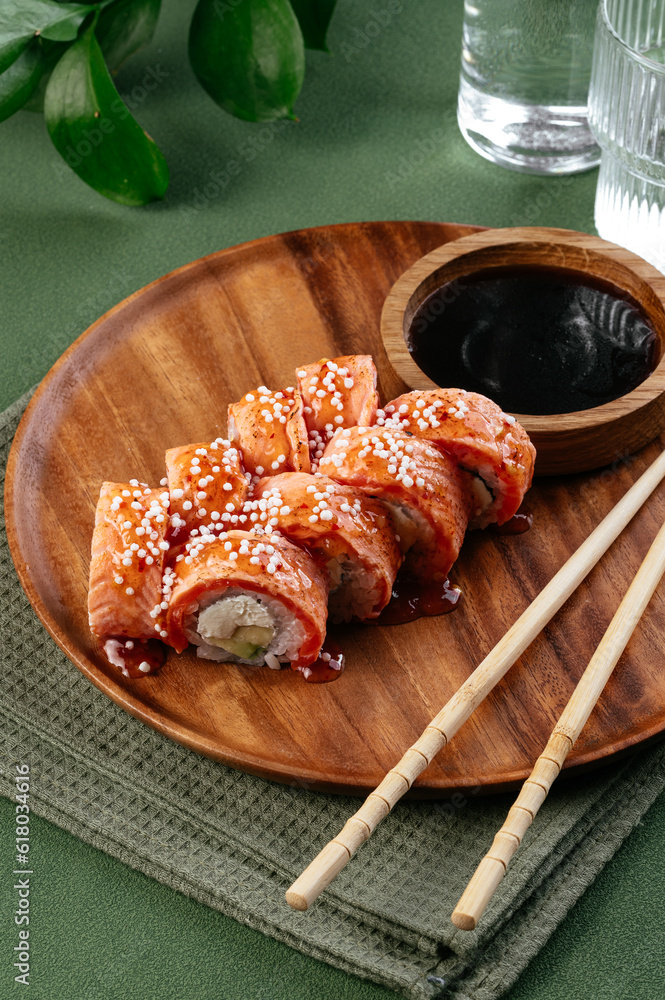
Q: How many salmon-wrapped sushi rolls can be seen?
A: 8